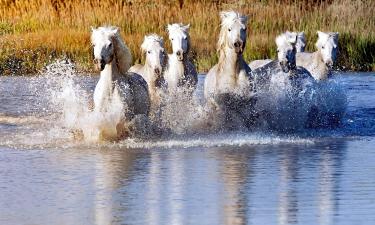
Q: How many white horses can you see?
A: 7